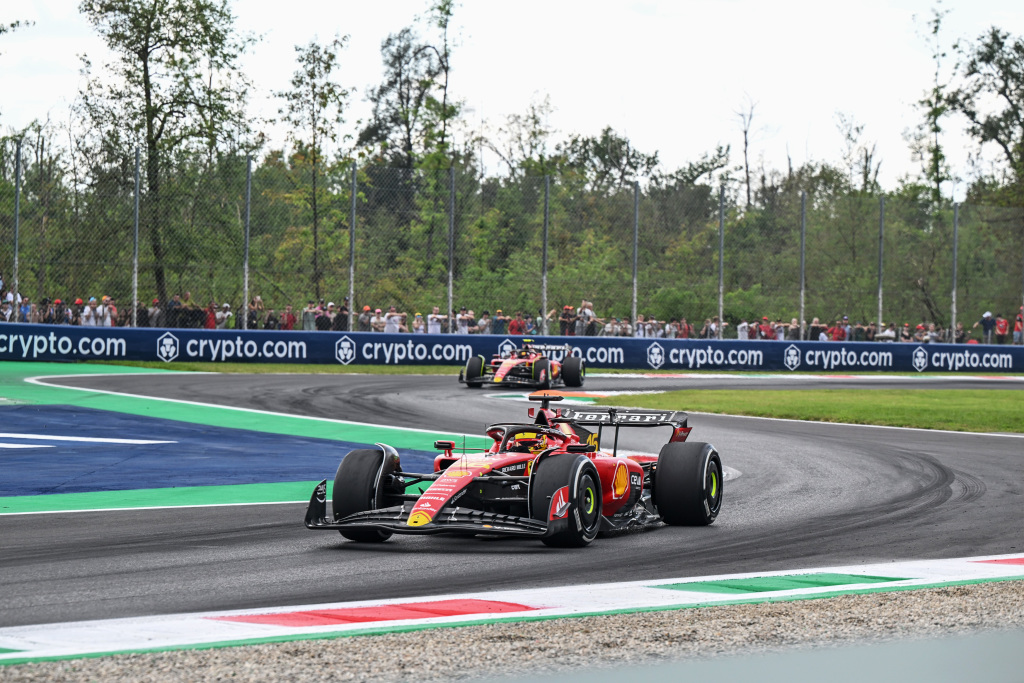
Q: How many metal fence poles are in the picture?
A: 11